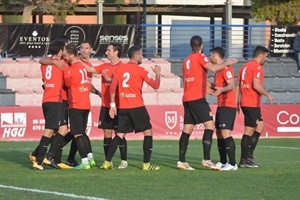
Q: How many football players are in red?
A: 9